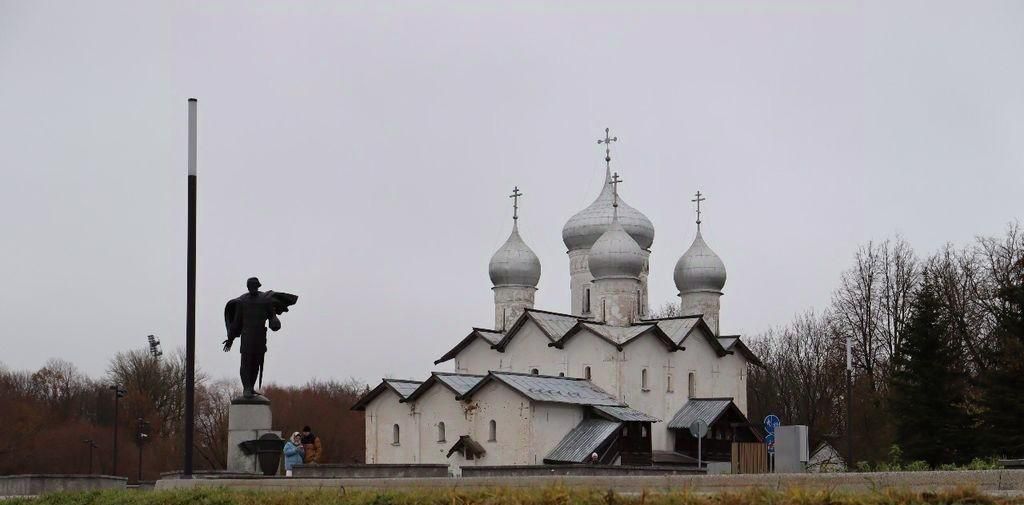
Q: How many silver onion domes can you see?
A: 4